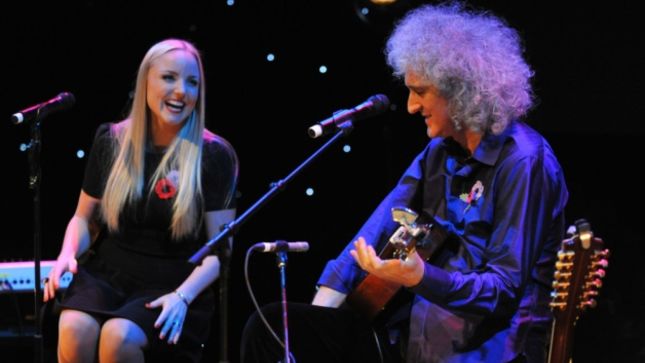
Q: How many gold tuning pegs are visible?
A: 12